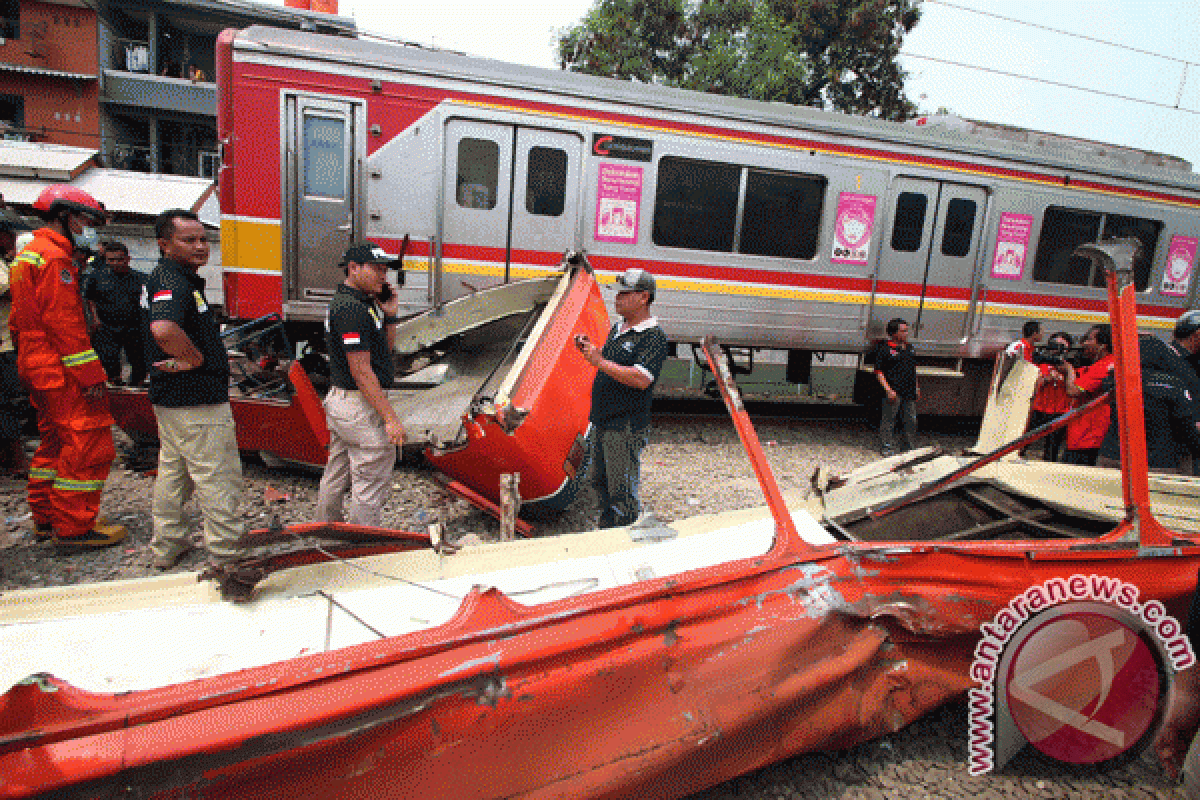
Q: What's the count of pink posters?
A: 4